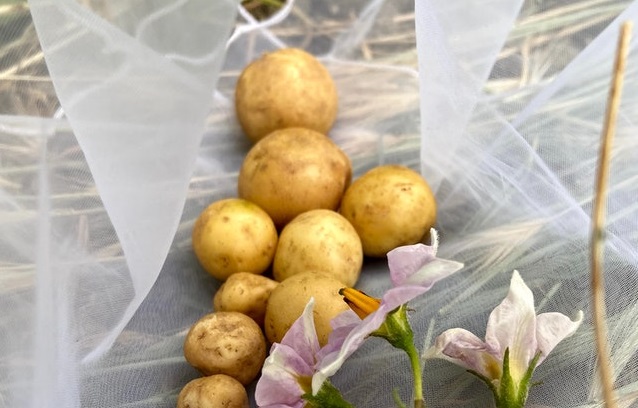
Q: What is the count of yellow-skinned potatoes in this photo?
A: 9